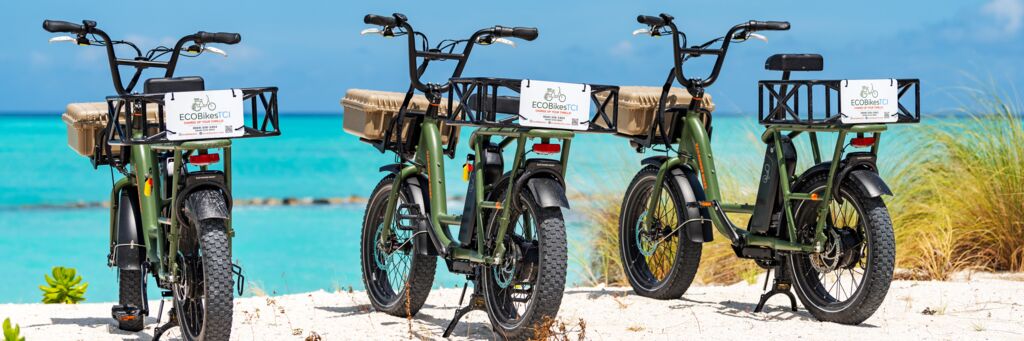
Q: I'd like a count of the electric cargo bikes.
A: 3